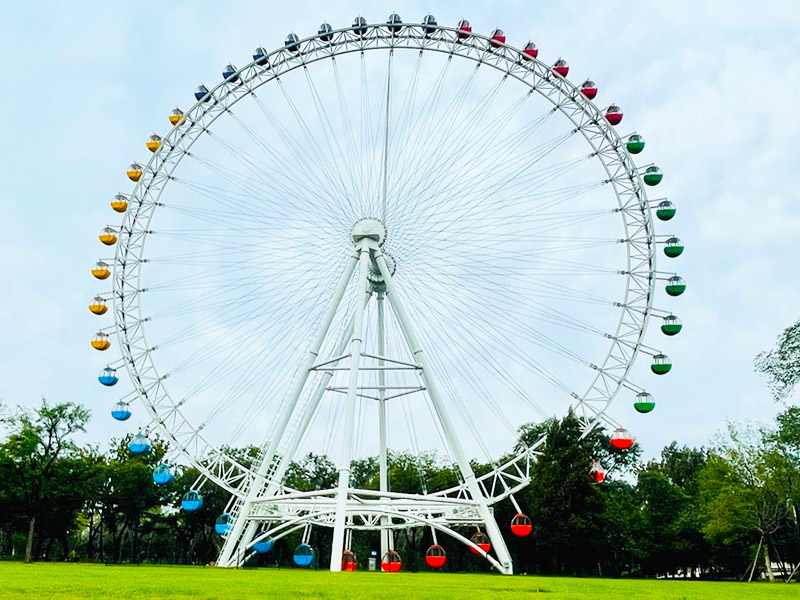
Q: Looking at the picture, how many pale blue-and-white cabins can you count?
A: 8